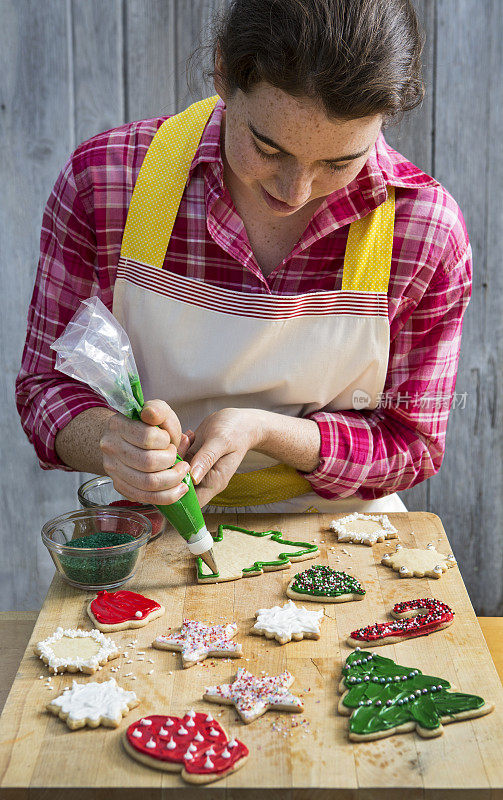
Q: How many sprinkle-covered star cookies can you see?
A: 2